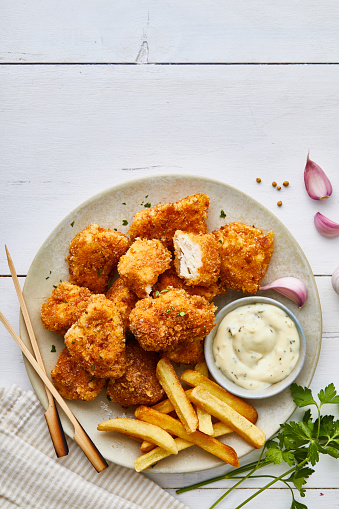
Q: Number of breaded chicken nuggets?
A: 13